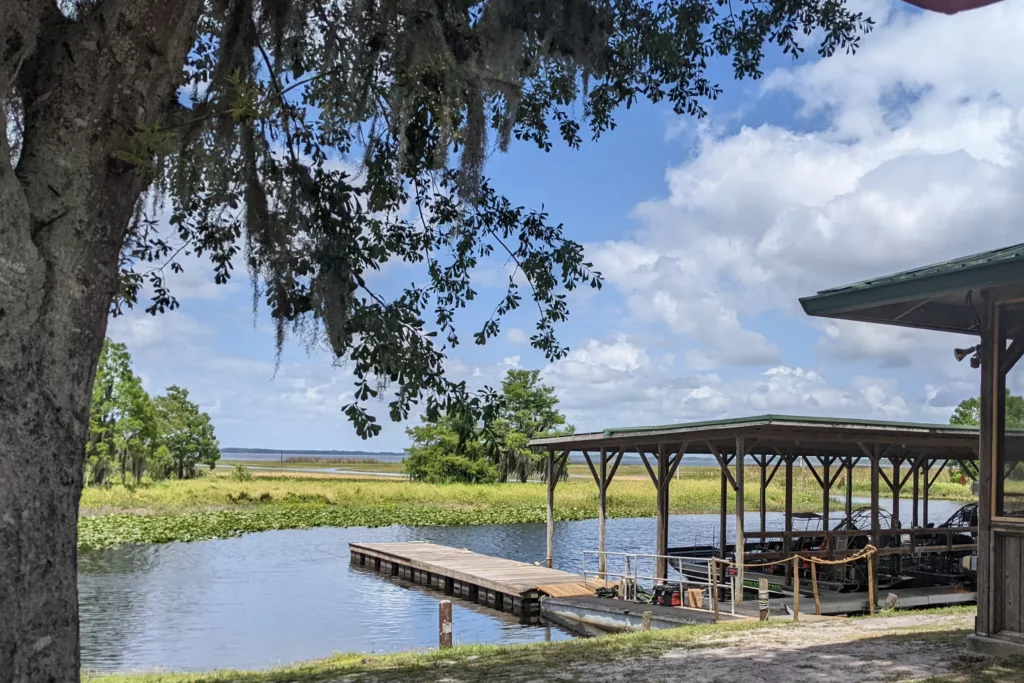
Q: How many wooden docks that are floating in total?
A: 1